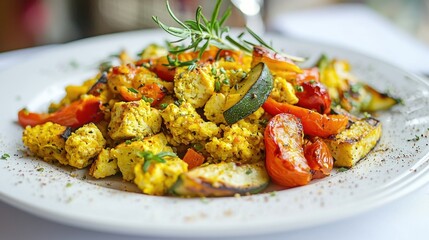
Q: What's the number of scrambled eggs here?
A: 0